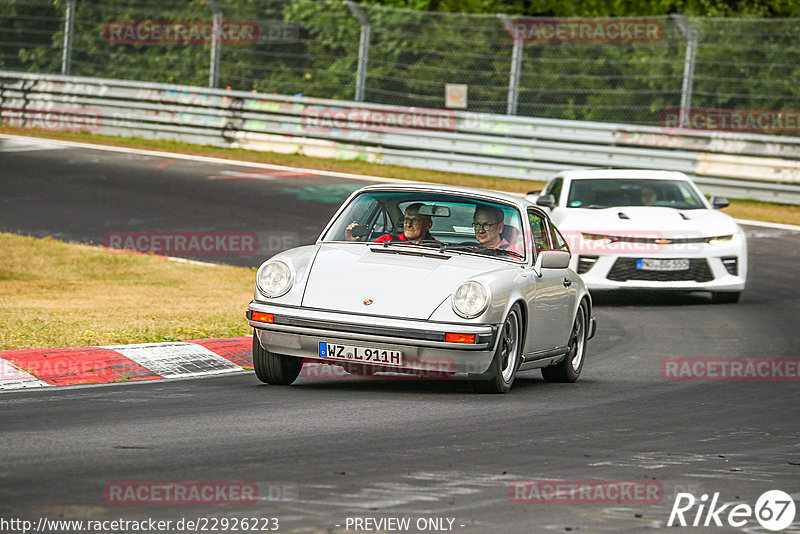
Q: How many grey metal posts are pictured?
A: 5